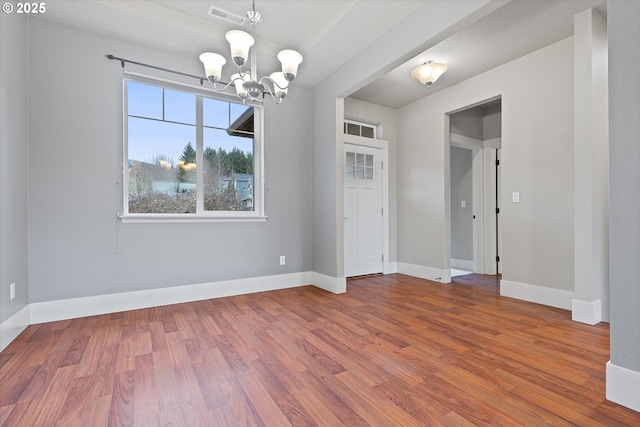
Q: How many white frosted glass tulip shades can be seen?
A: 5